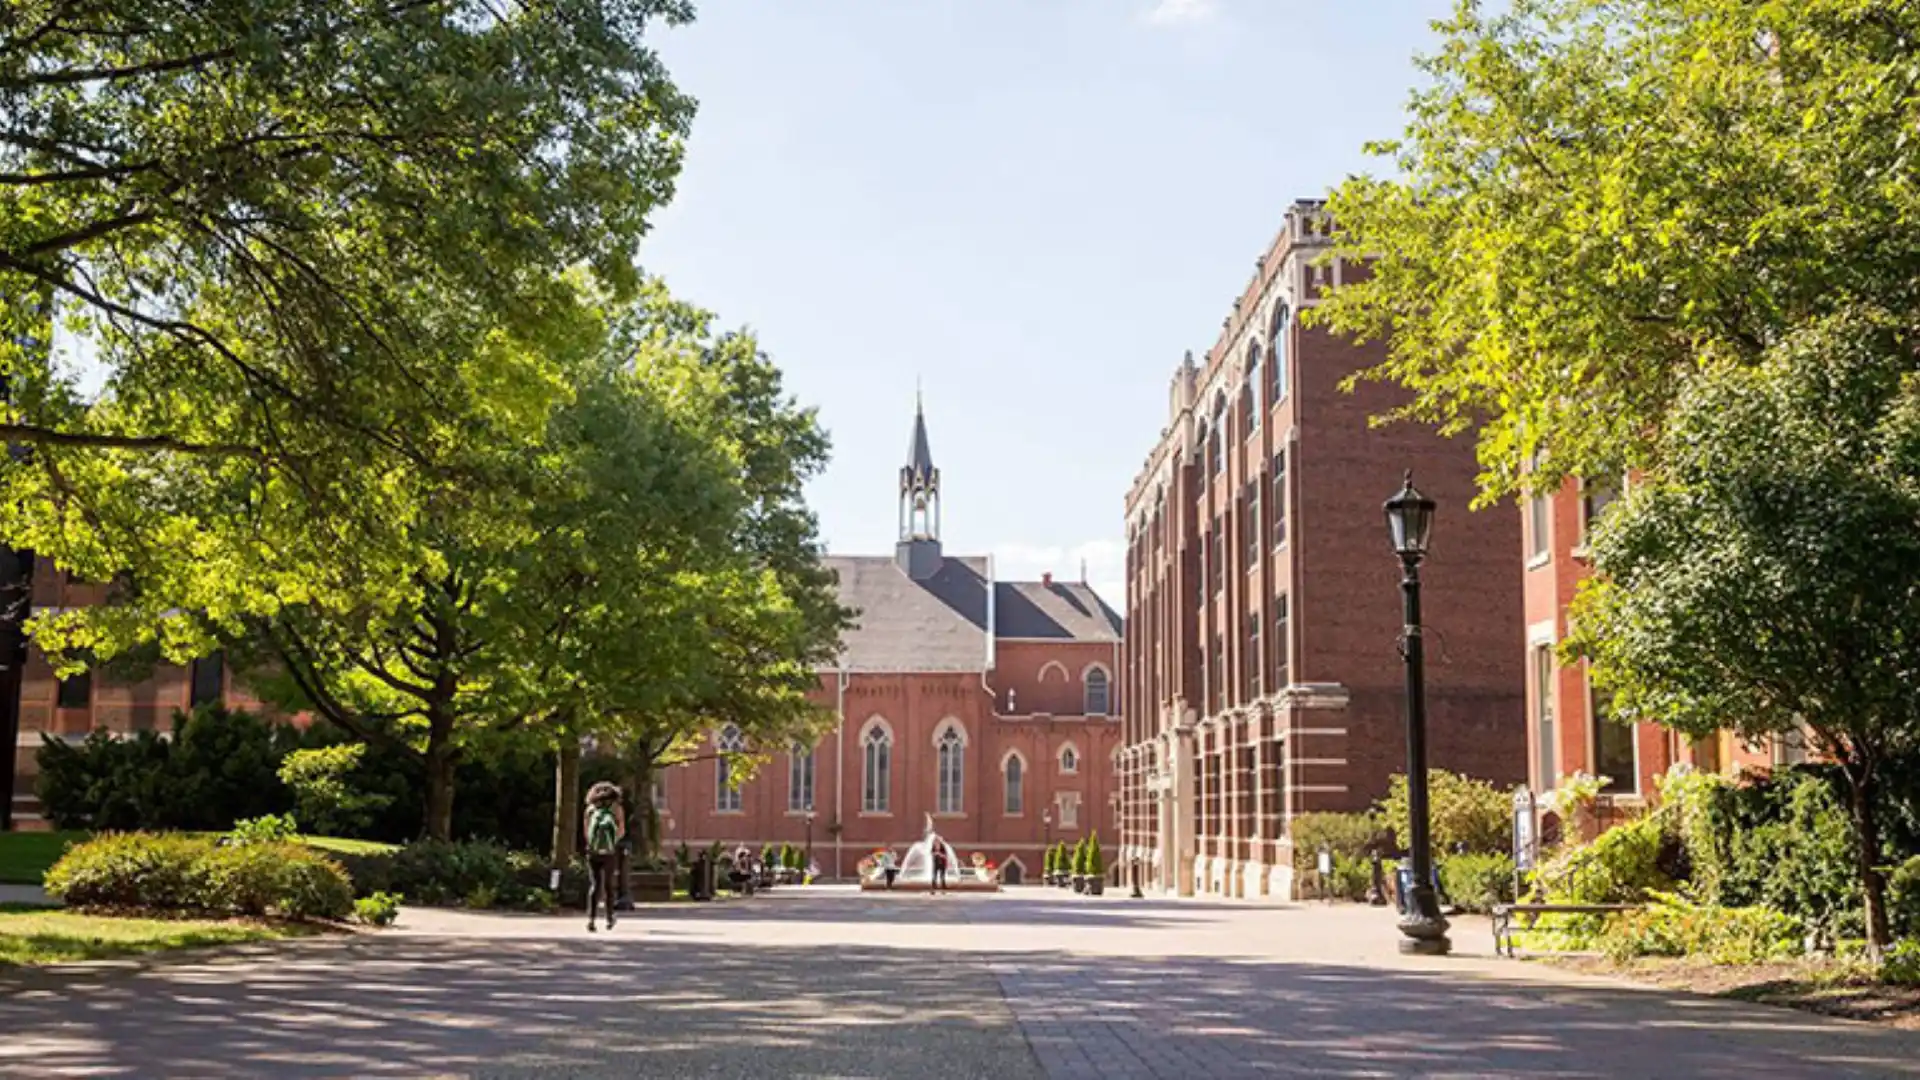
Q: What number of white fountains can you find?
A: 1